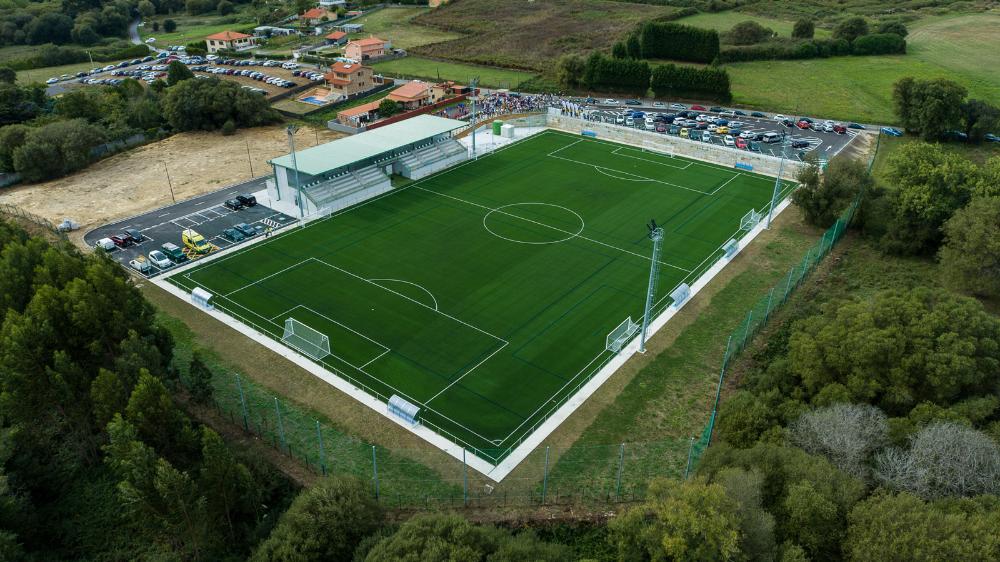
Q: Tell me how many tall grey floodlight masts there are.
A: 4